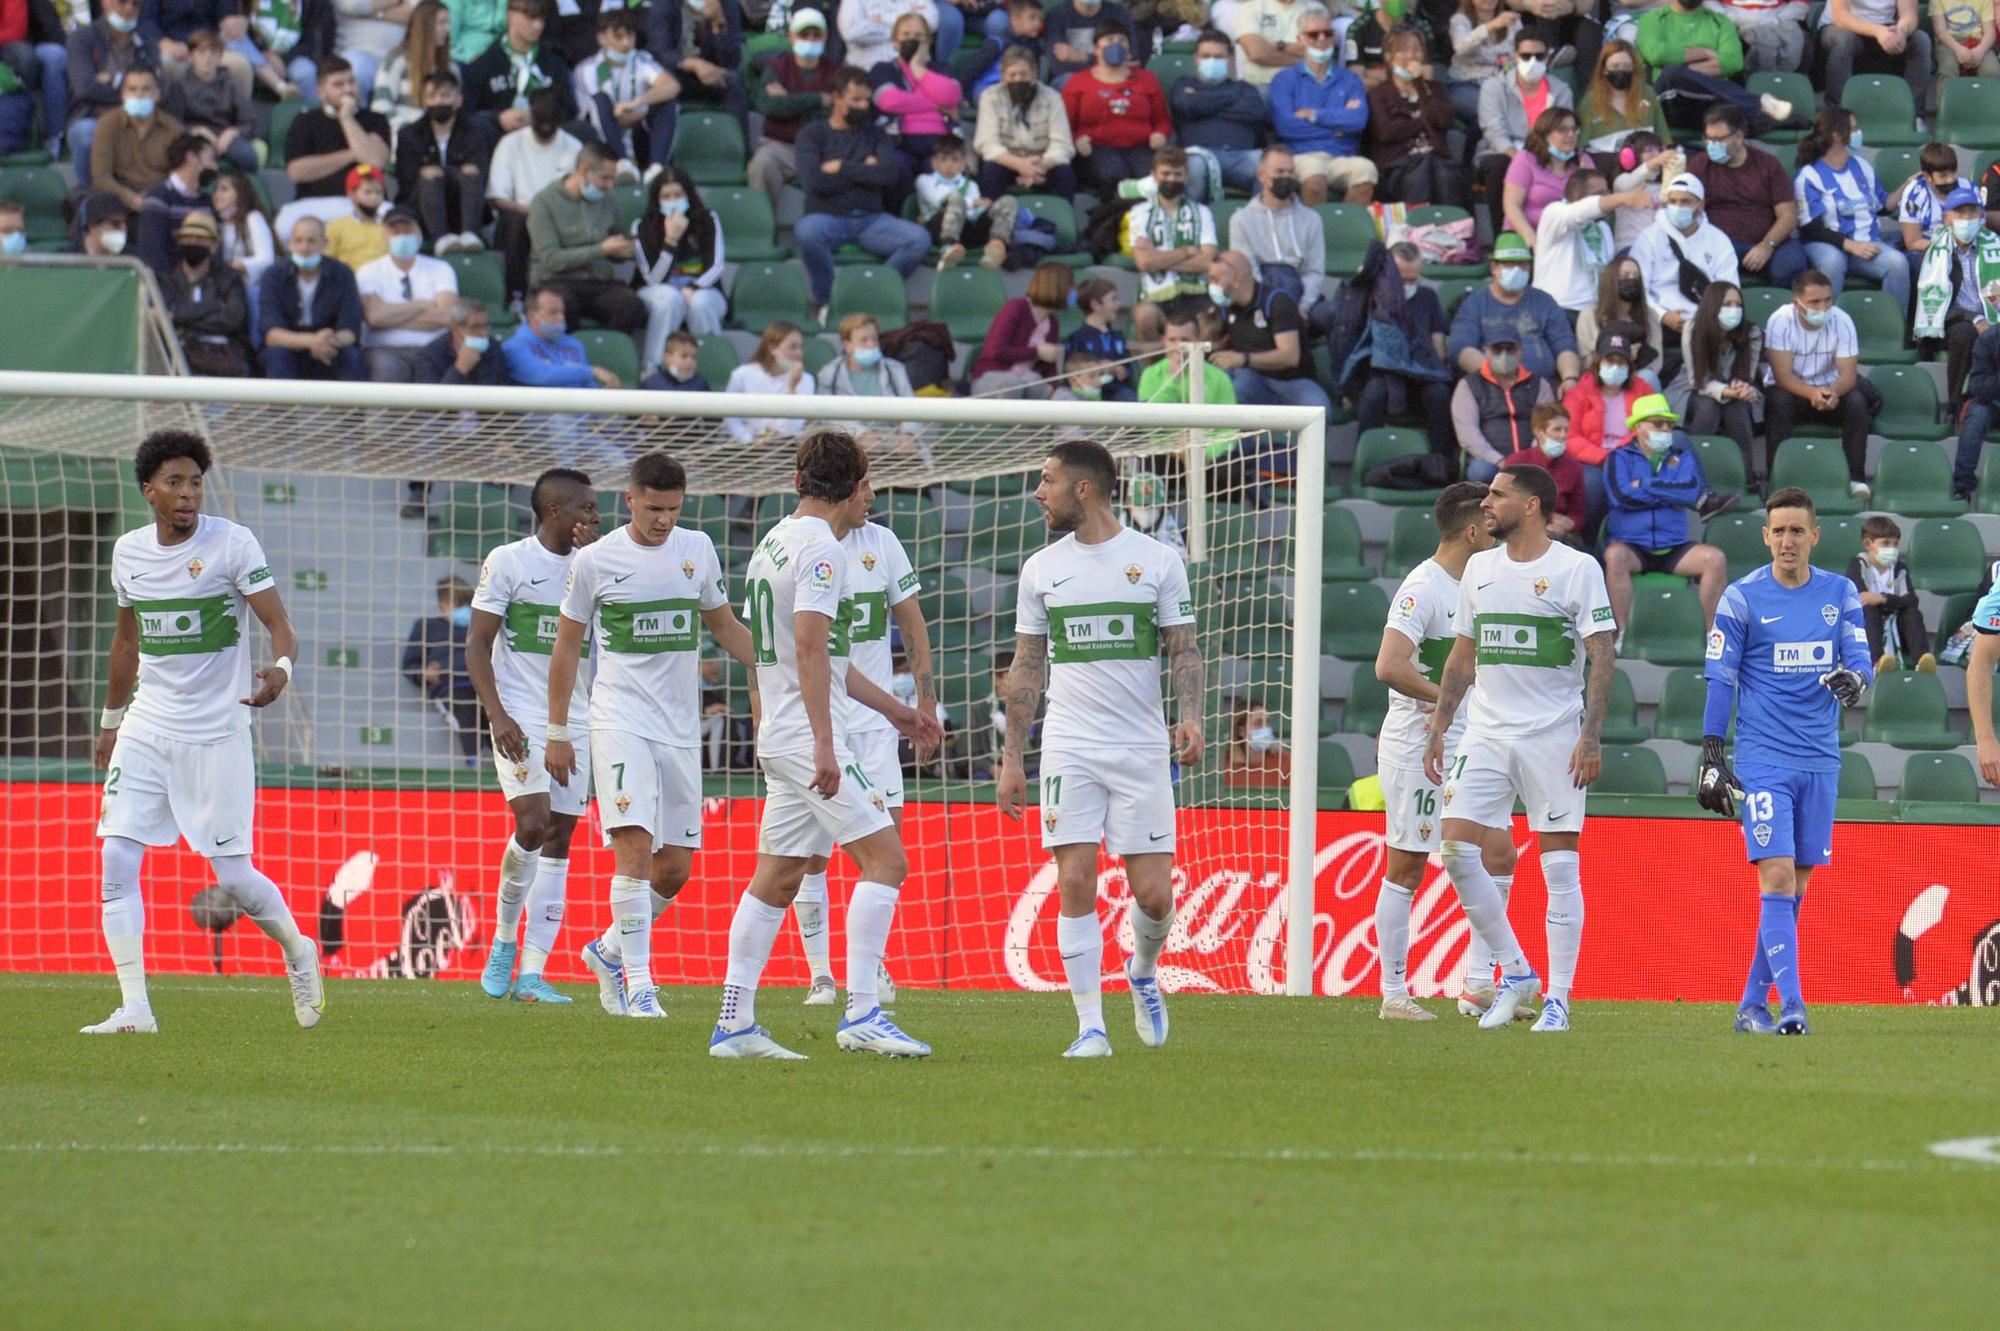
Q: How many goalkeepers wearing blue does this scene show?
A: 1